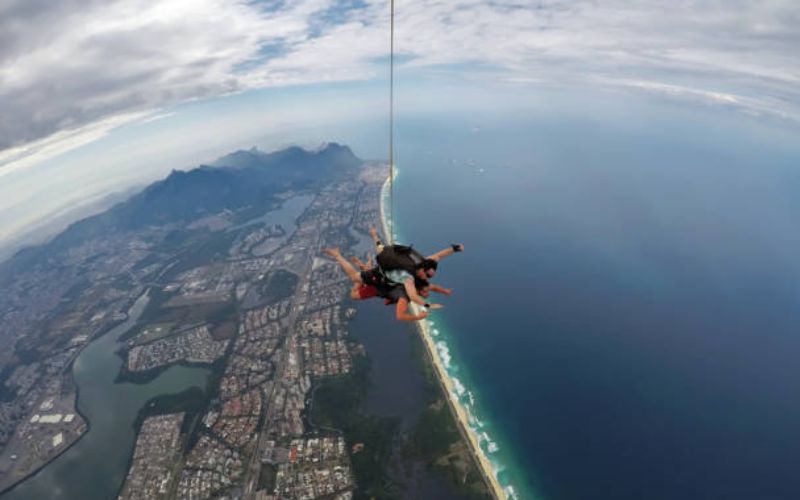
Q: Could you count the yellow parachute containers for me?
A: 0